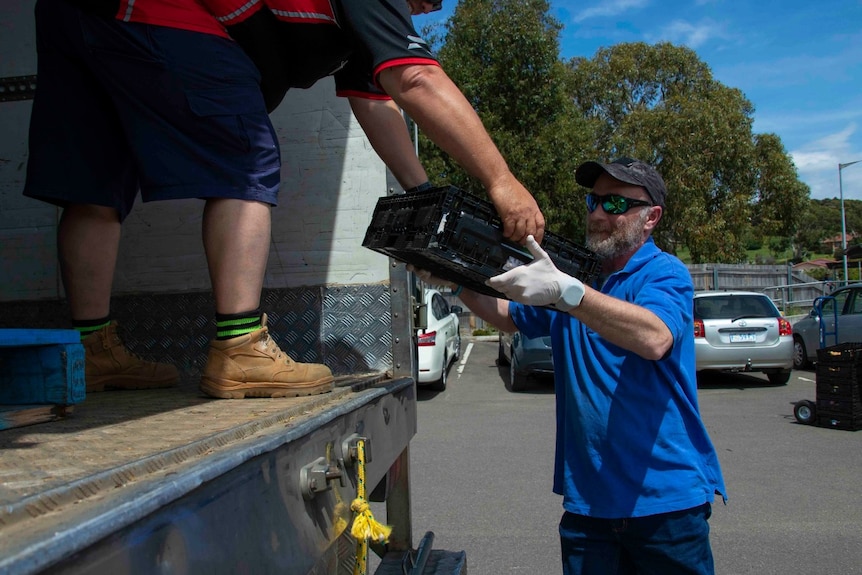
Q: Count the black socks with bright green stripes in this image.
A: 2